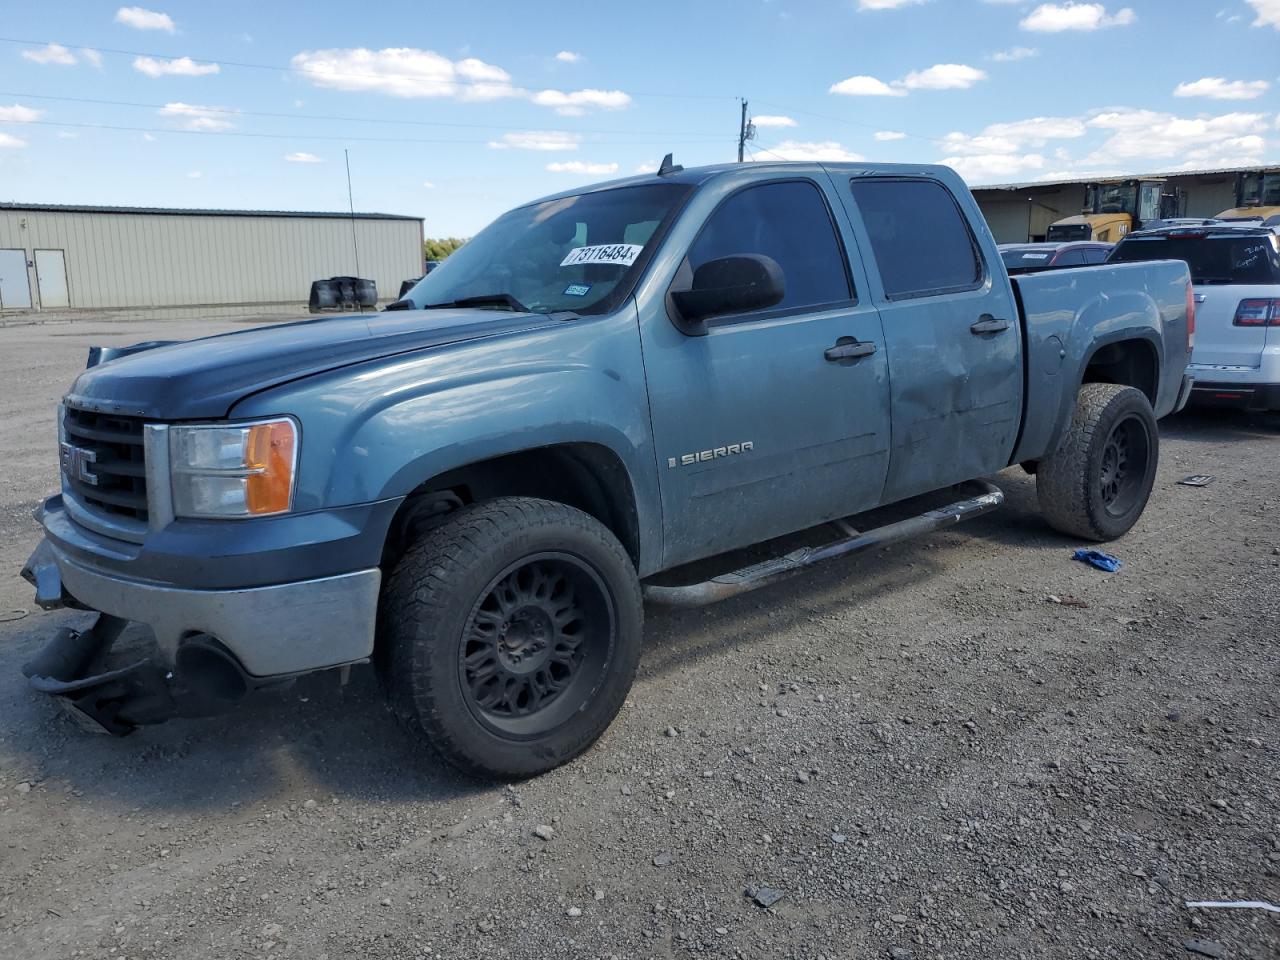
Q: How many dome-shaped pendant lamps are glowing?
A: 0